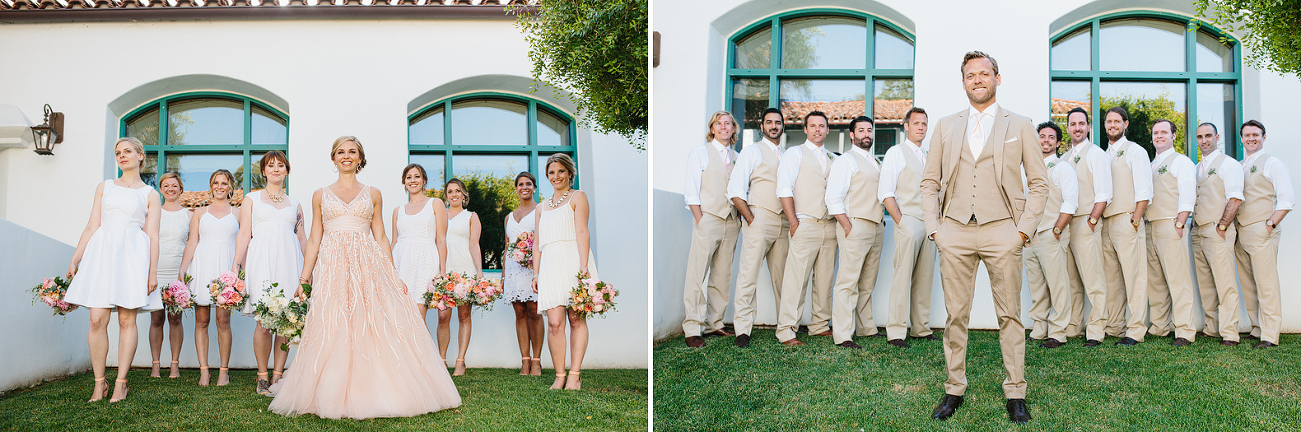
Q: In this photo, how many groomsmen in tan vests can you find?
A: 11